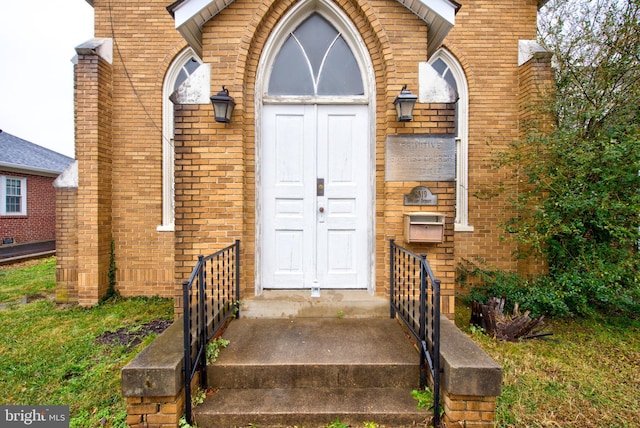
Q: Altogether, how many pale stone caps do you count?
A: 5